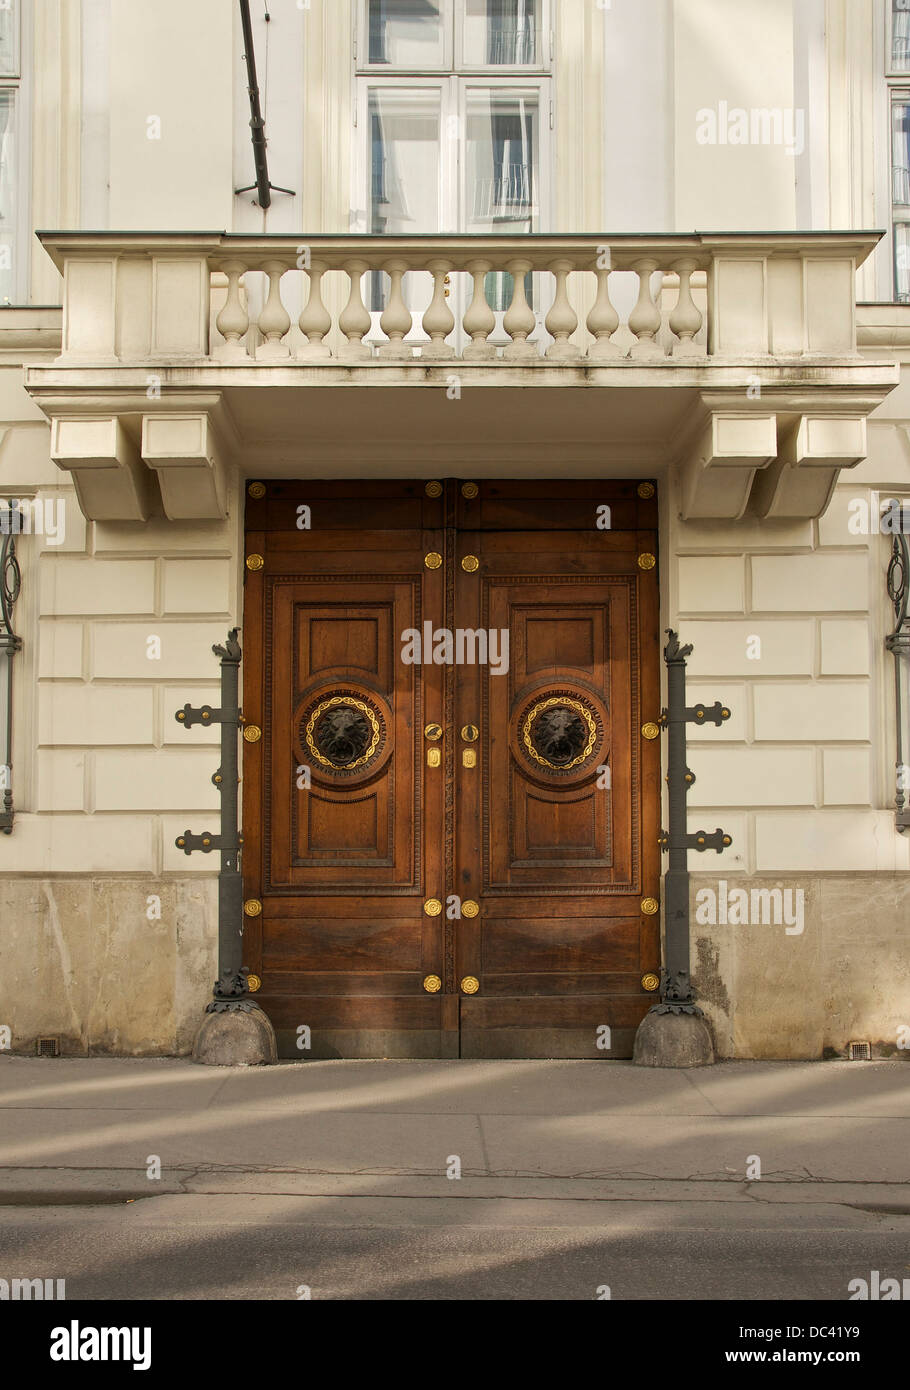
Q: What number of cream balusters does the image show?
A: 12